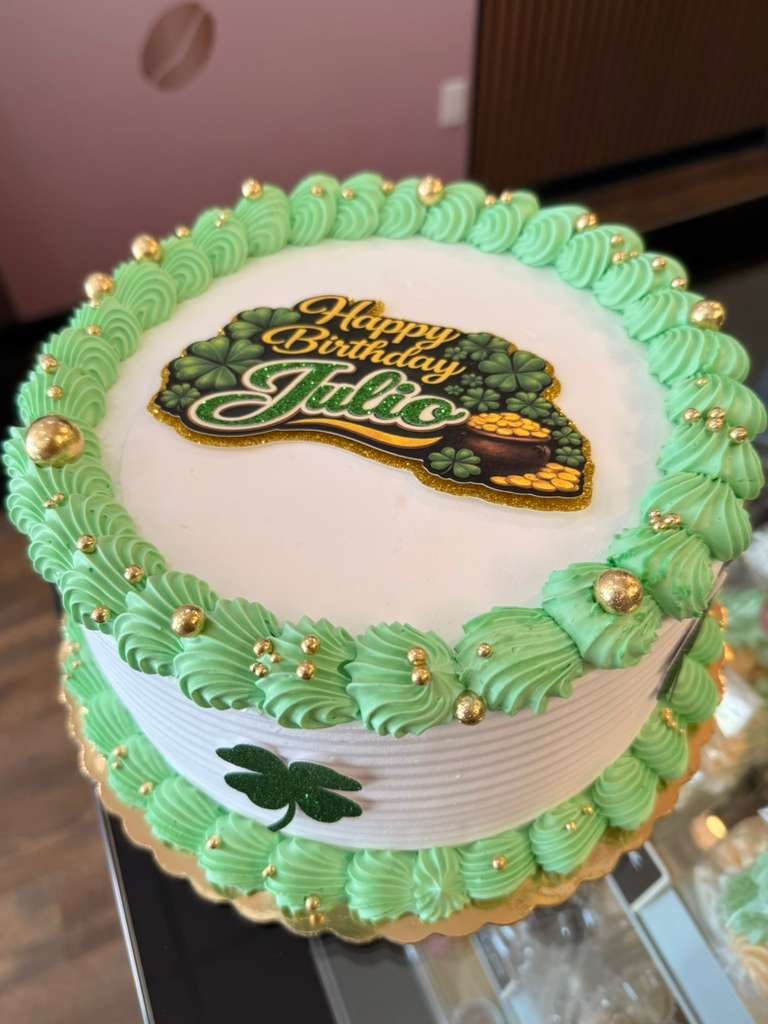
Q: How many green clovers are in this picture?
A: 15